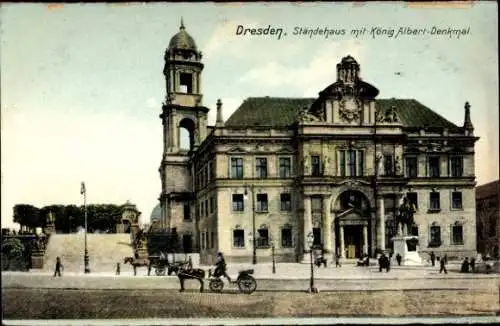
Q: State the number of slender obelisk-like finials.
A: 2